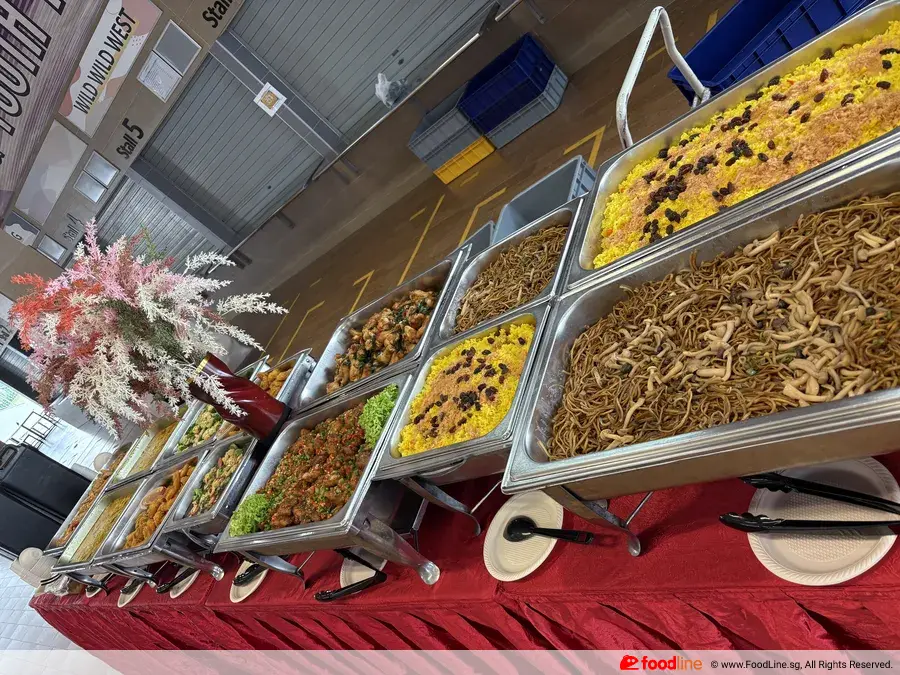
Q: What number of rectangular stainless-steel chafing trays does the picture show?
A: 13